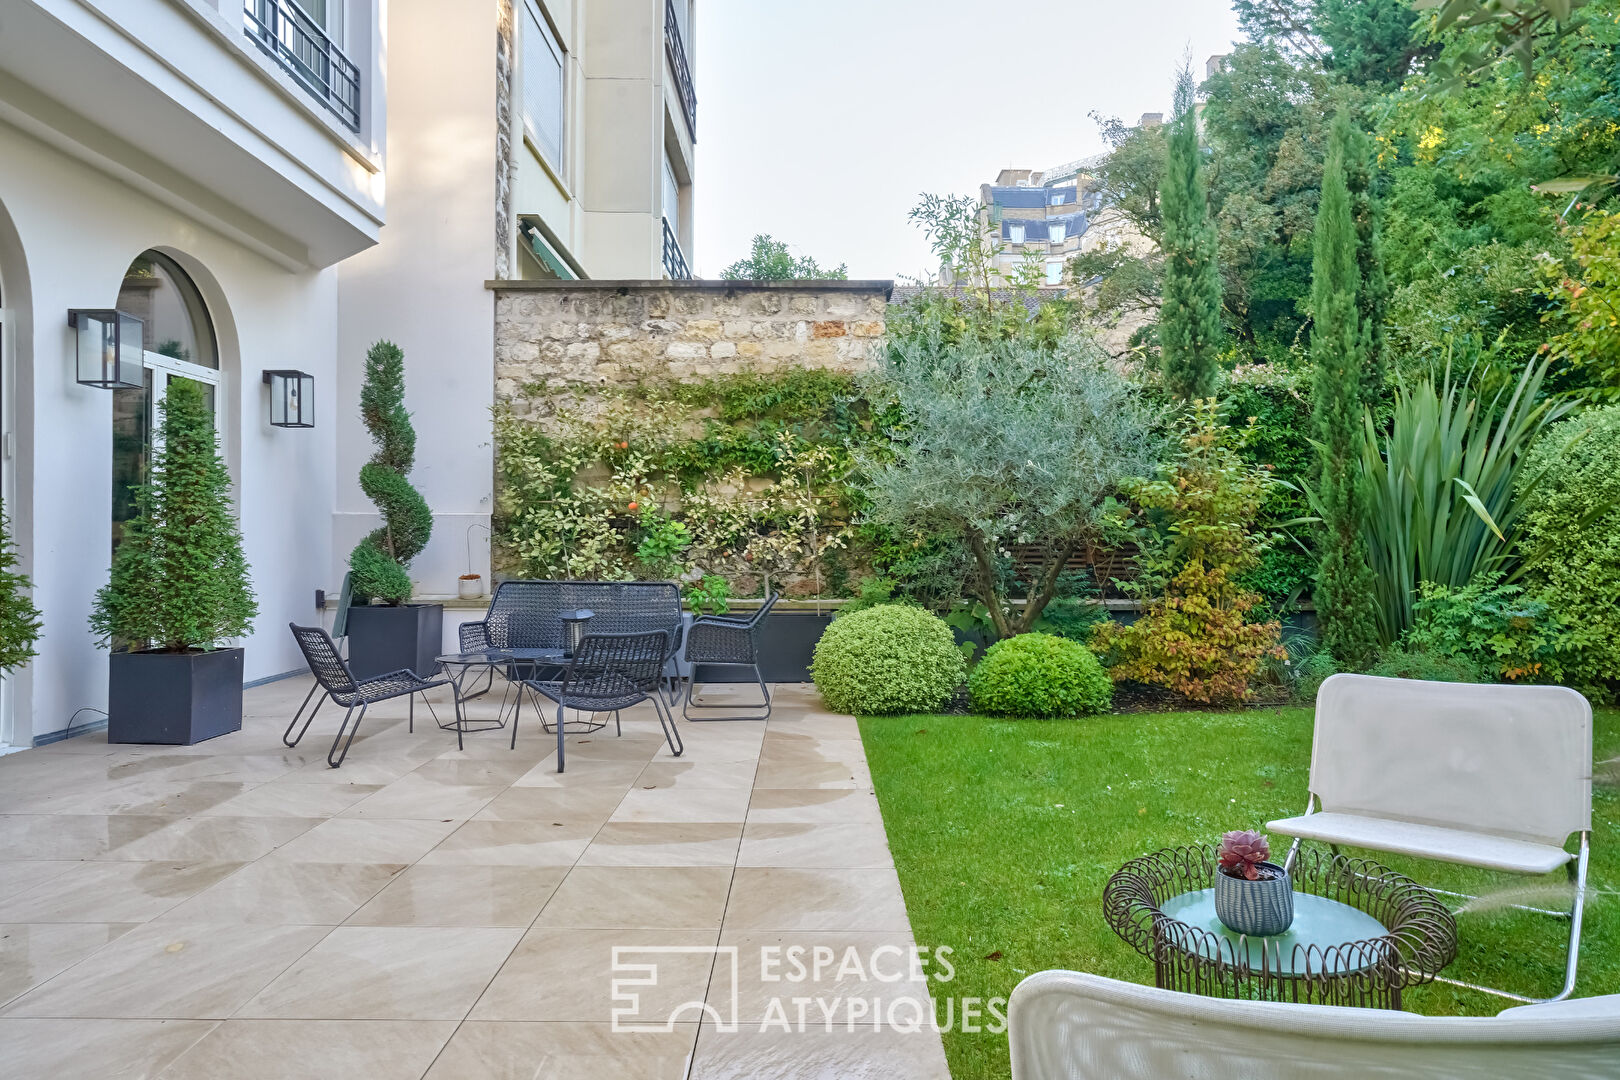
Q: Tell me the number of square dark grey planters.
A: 2